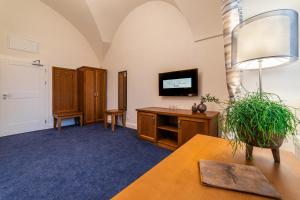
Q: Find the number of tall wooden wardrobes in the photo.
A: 1